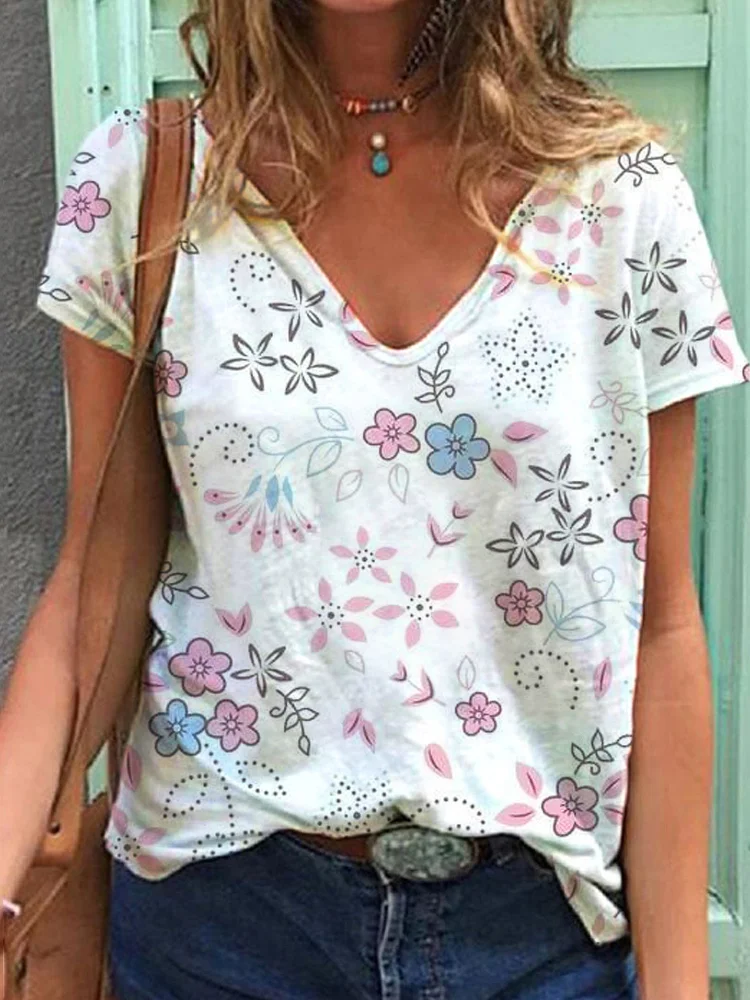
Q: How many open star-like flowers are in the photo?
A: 10